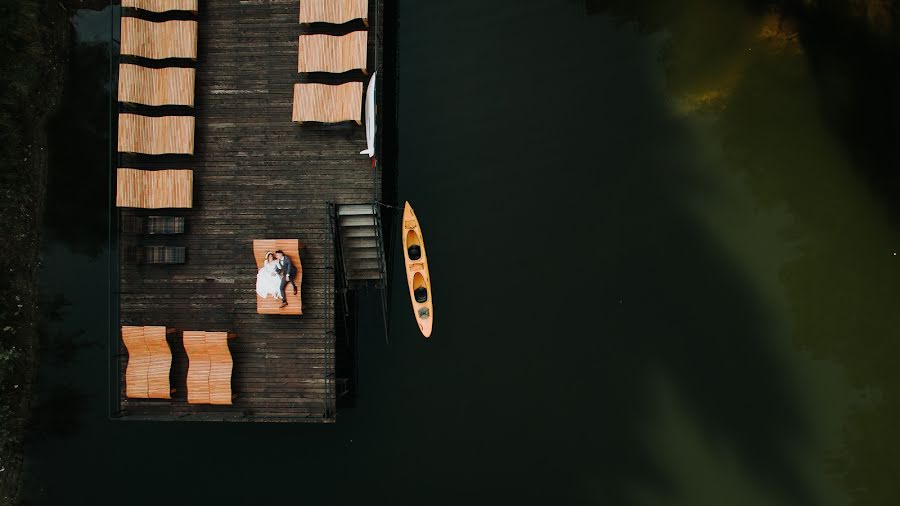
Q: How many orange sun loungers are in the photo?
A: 11